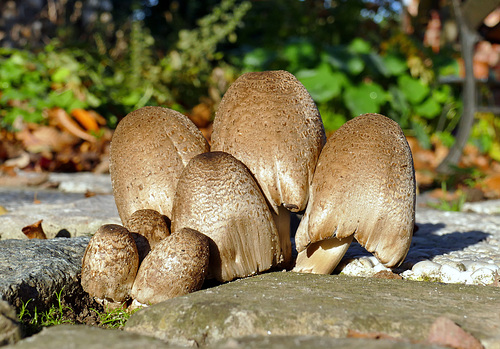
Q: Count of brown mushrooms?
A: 7